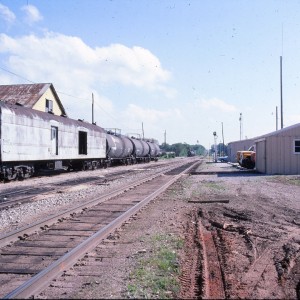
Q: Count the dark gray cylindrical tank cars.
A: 3